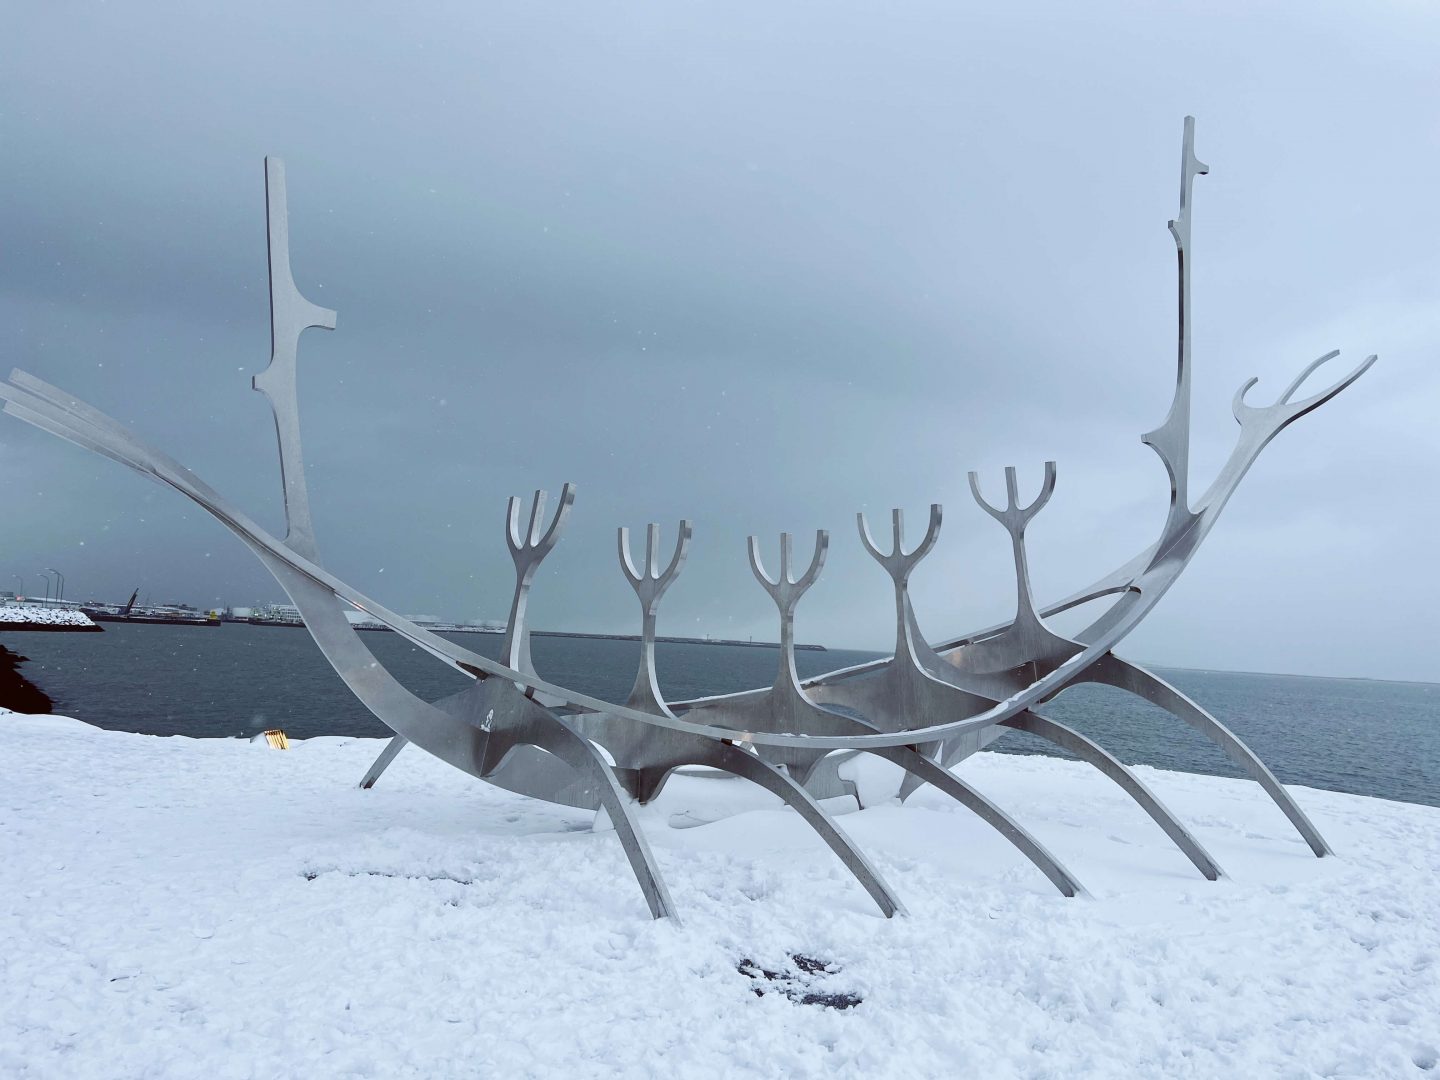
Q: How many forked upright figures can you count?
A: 5